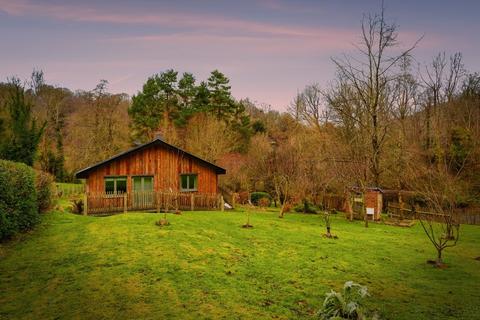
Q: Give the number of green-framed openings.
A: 3